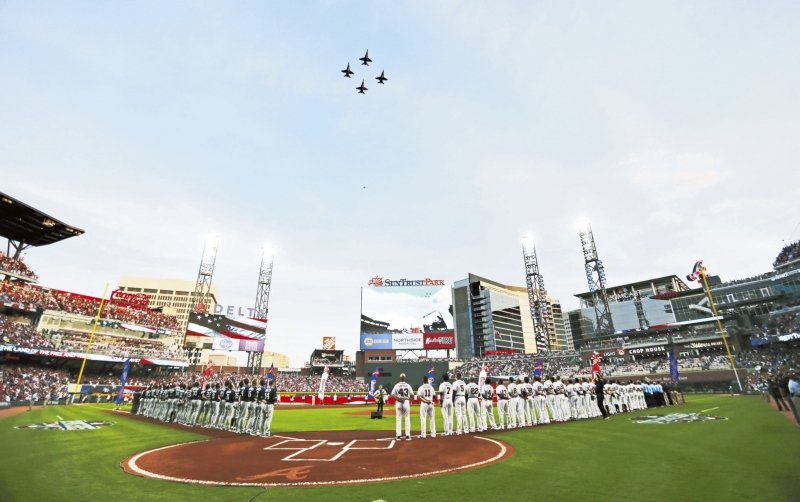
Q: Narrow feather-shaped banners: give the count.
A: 10